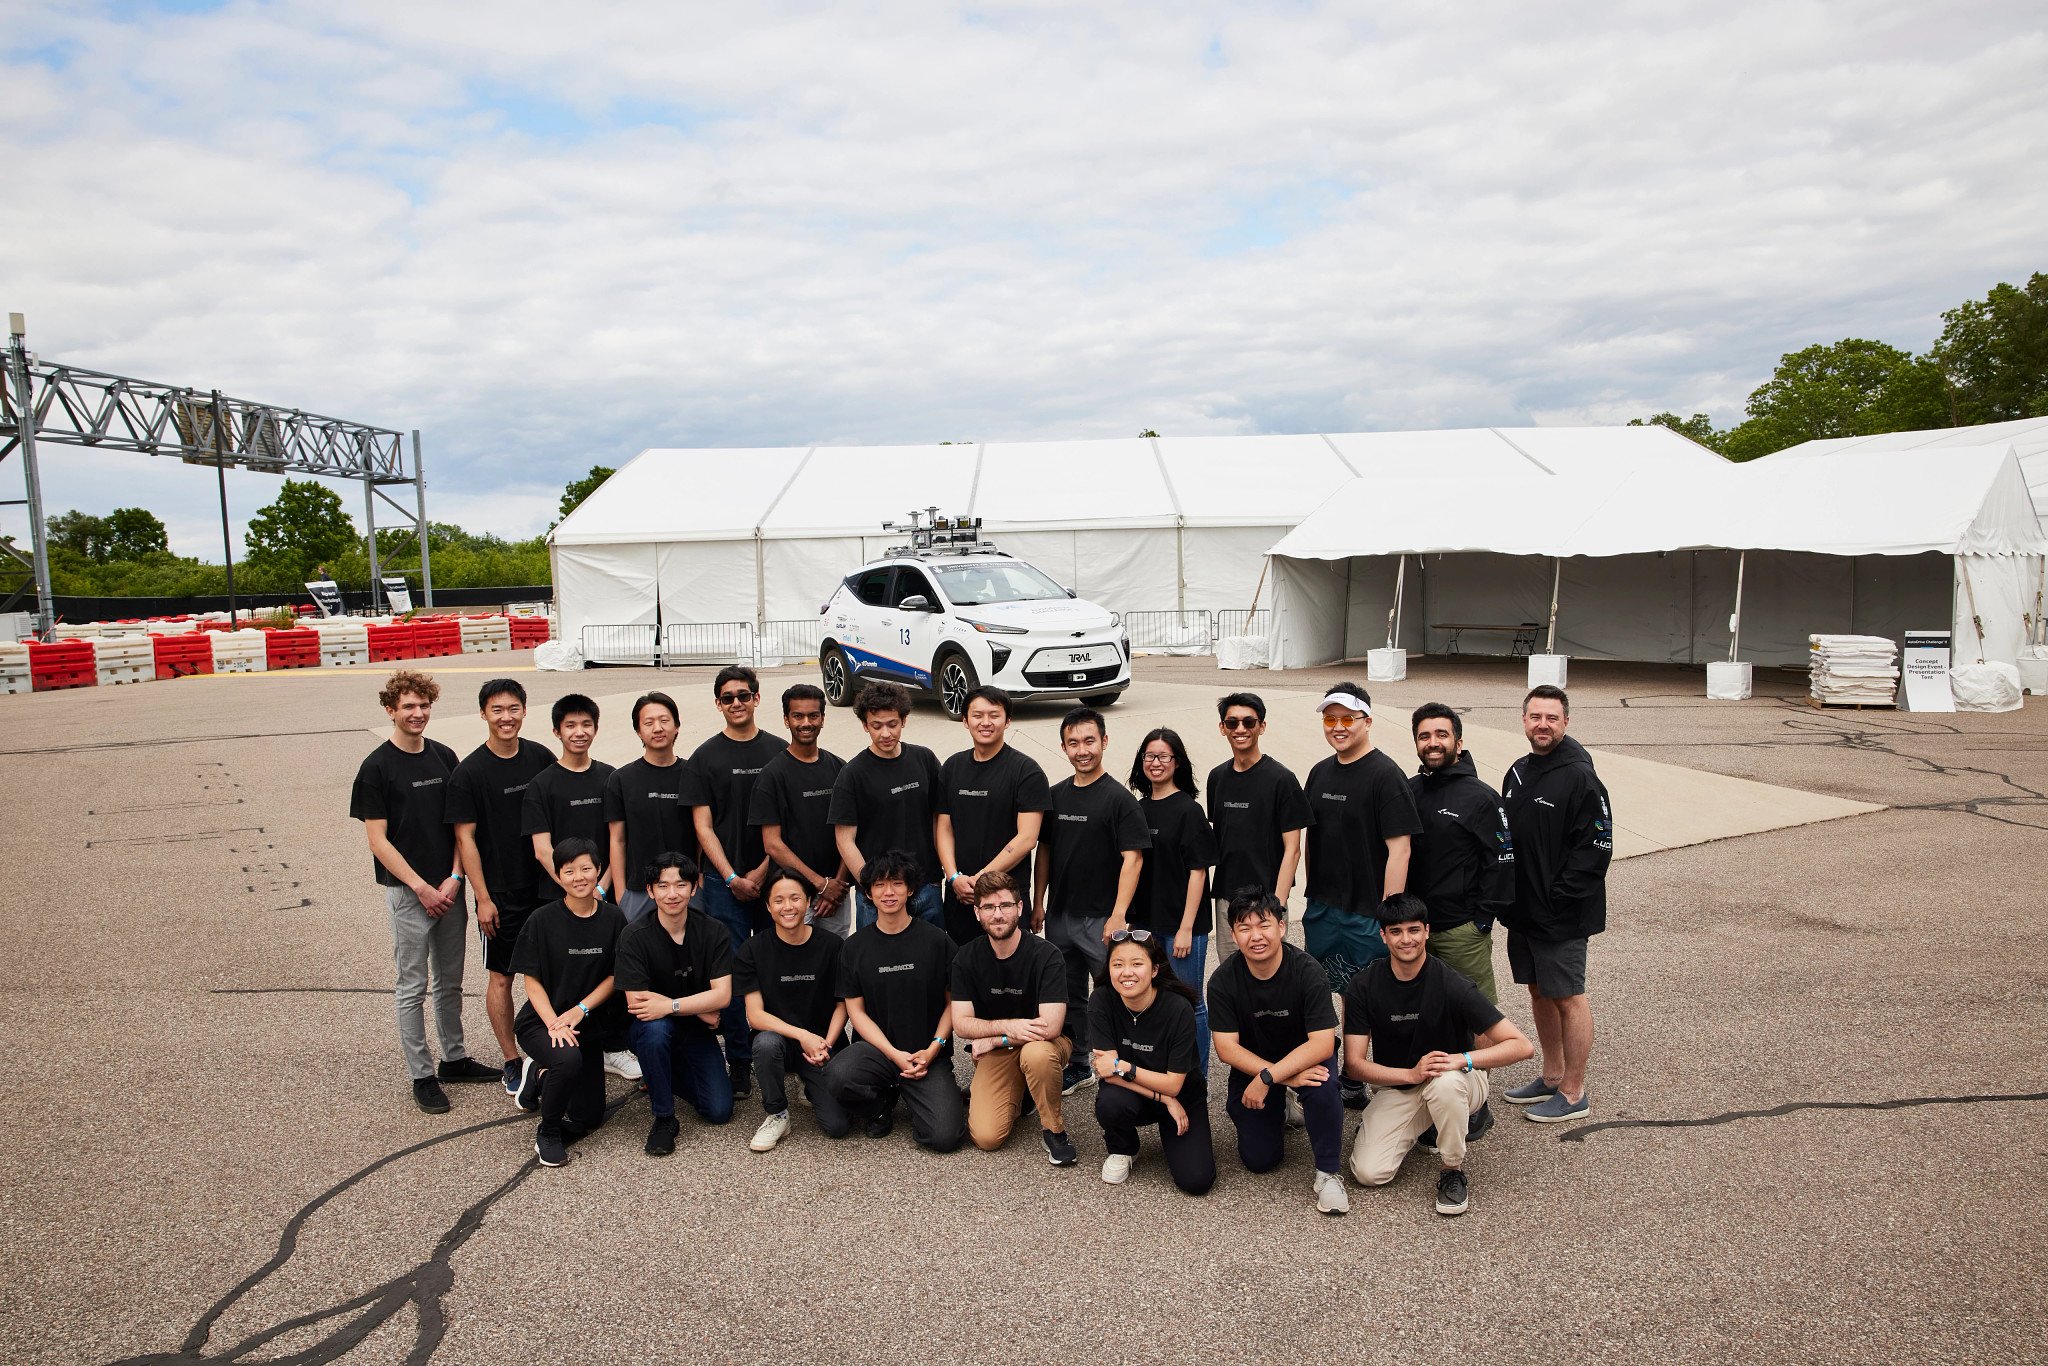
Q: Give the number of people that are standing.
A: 14